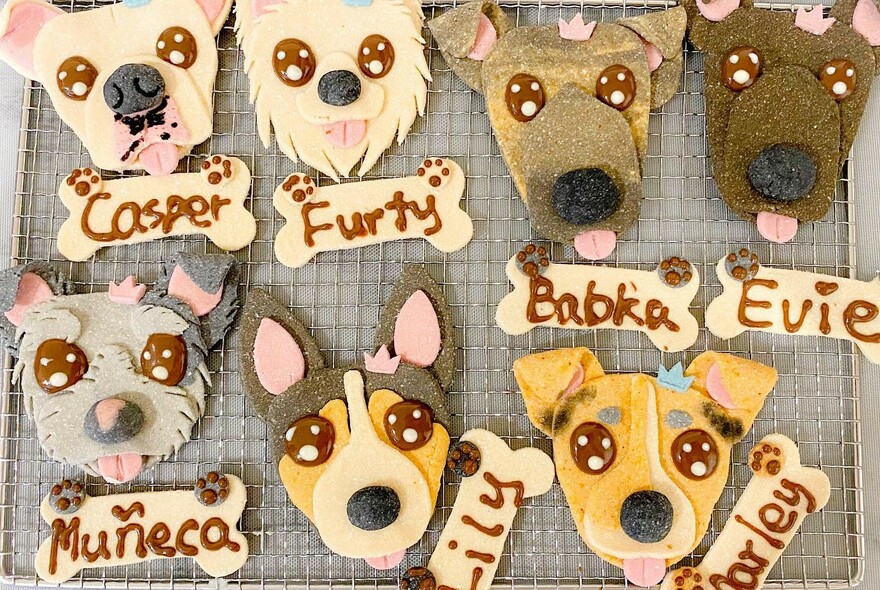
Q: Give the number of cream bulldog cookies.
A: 1